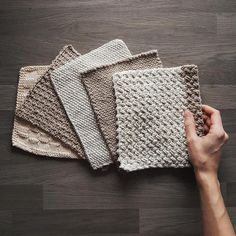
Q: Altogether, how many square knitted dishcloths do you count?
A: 5